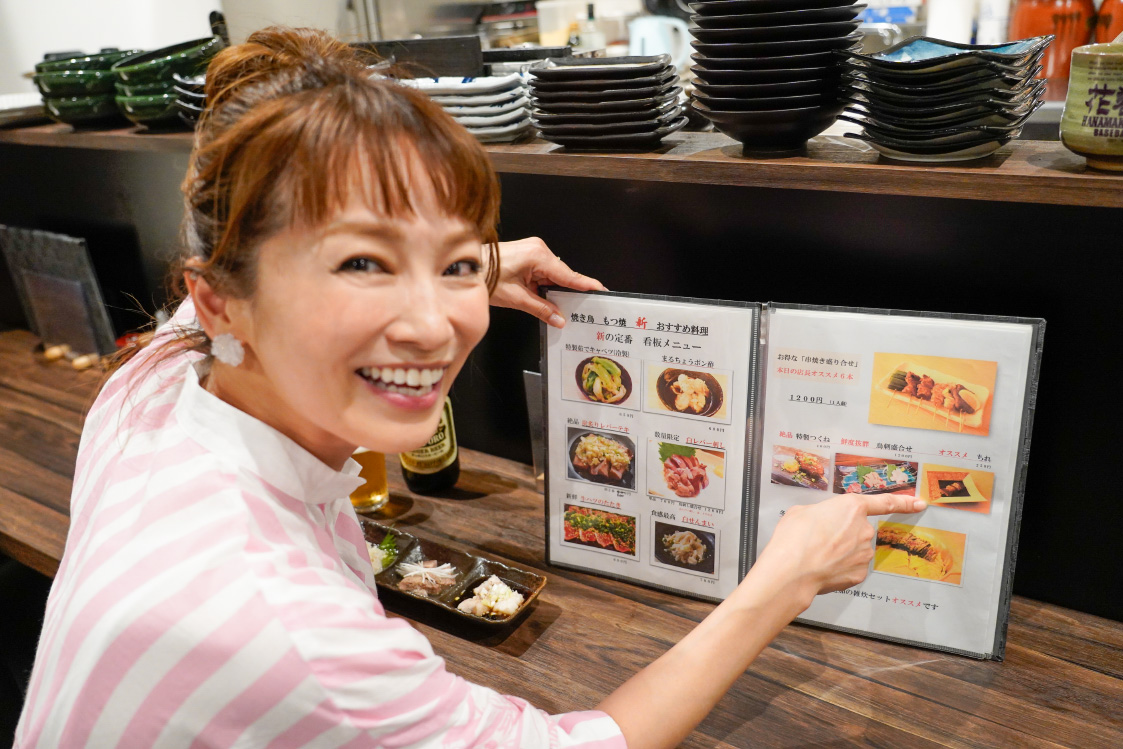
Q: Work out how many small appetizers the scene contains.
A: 3